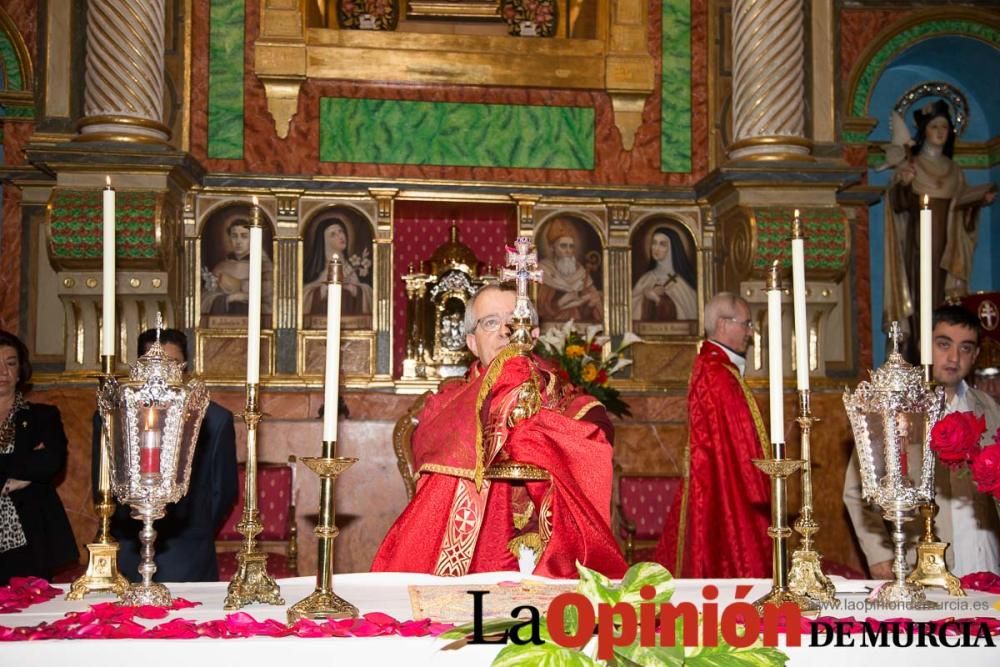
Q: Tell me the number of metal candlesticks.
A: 6